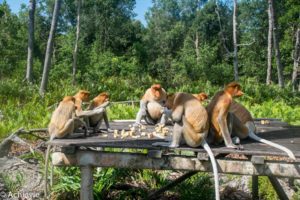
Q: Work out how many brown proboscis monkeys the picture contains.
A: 8